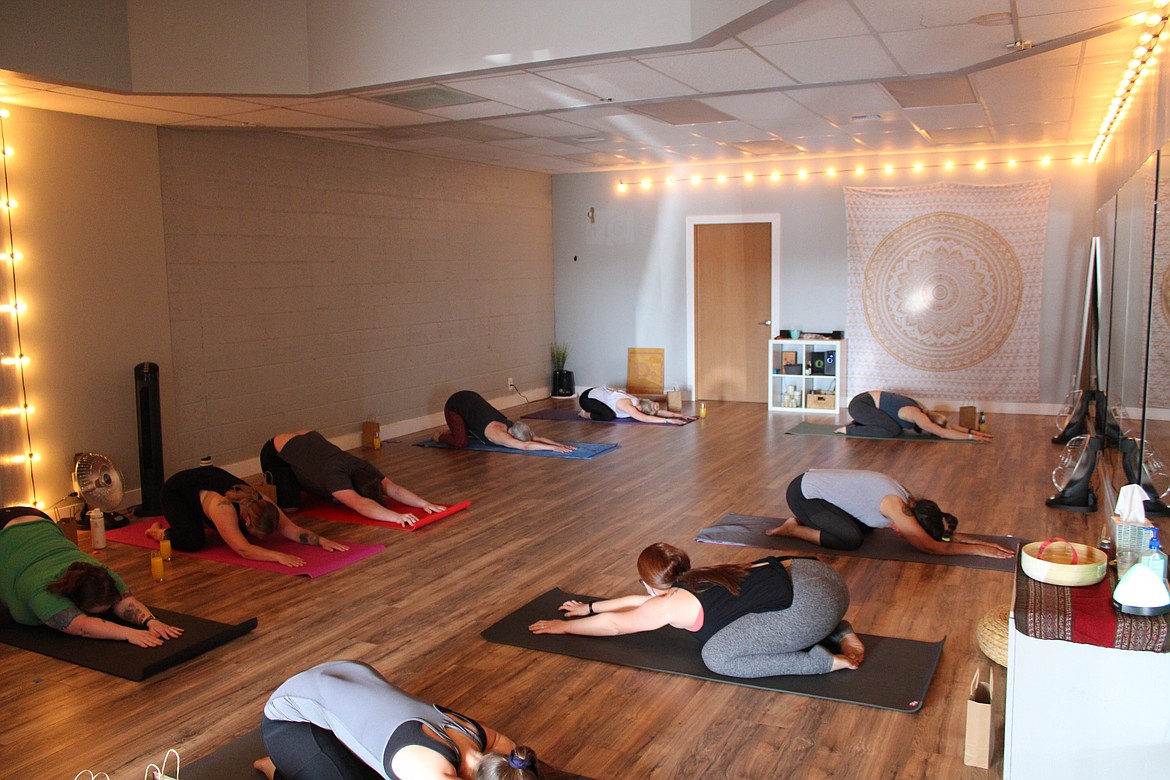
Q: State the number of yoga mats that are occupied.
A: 9